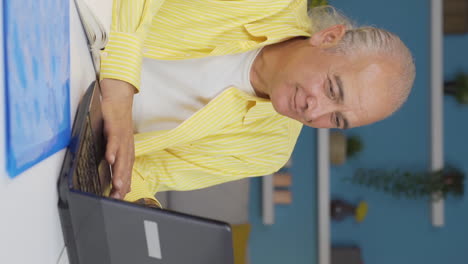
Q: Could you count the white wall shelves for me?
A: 3